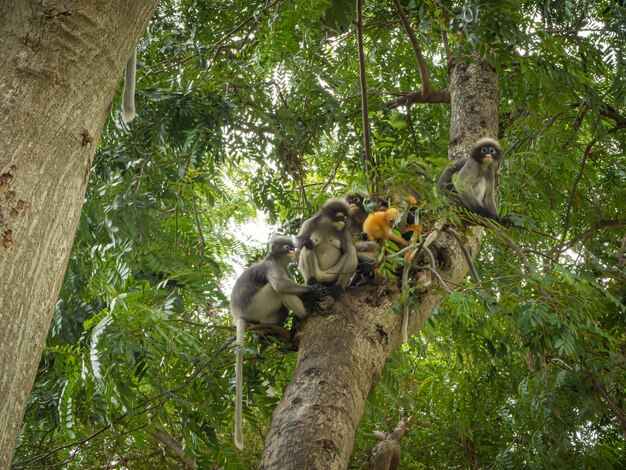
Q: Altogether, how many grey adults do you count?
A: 4